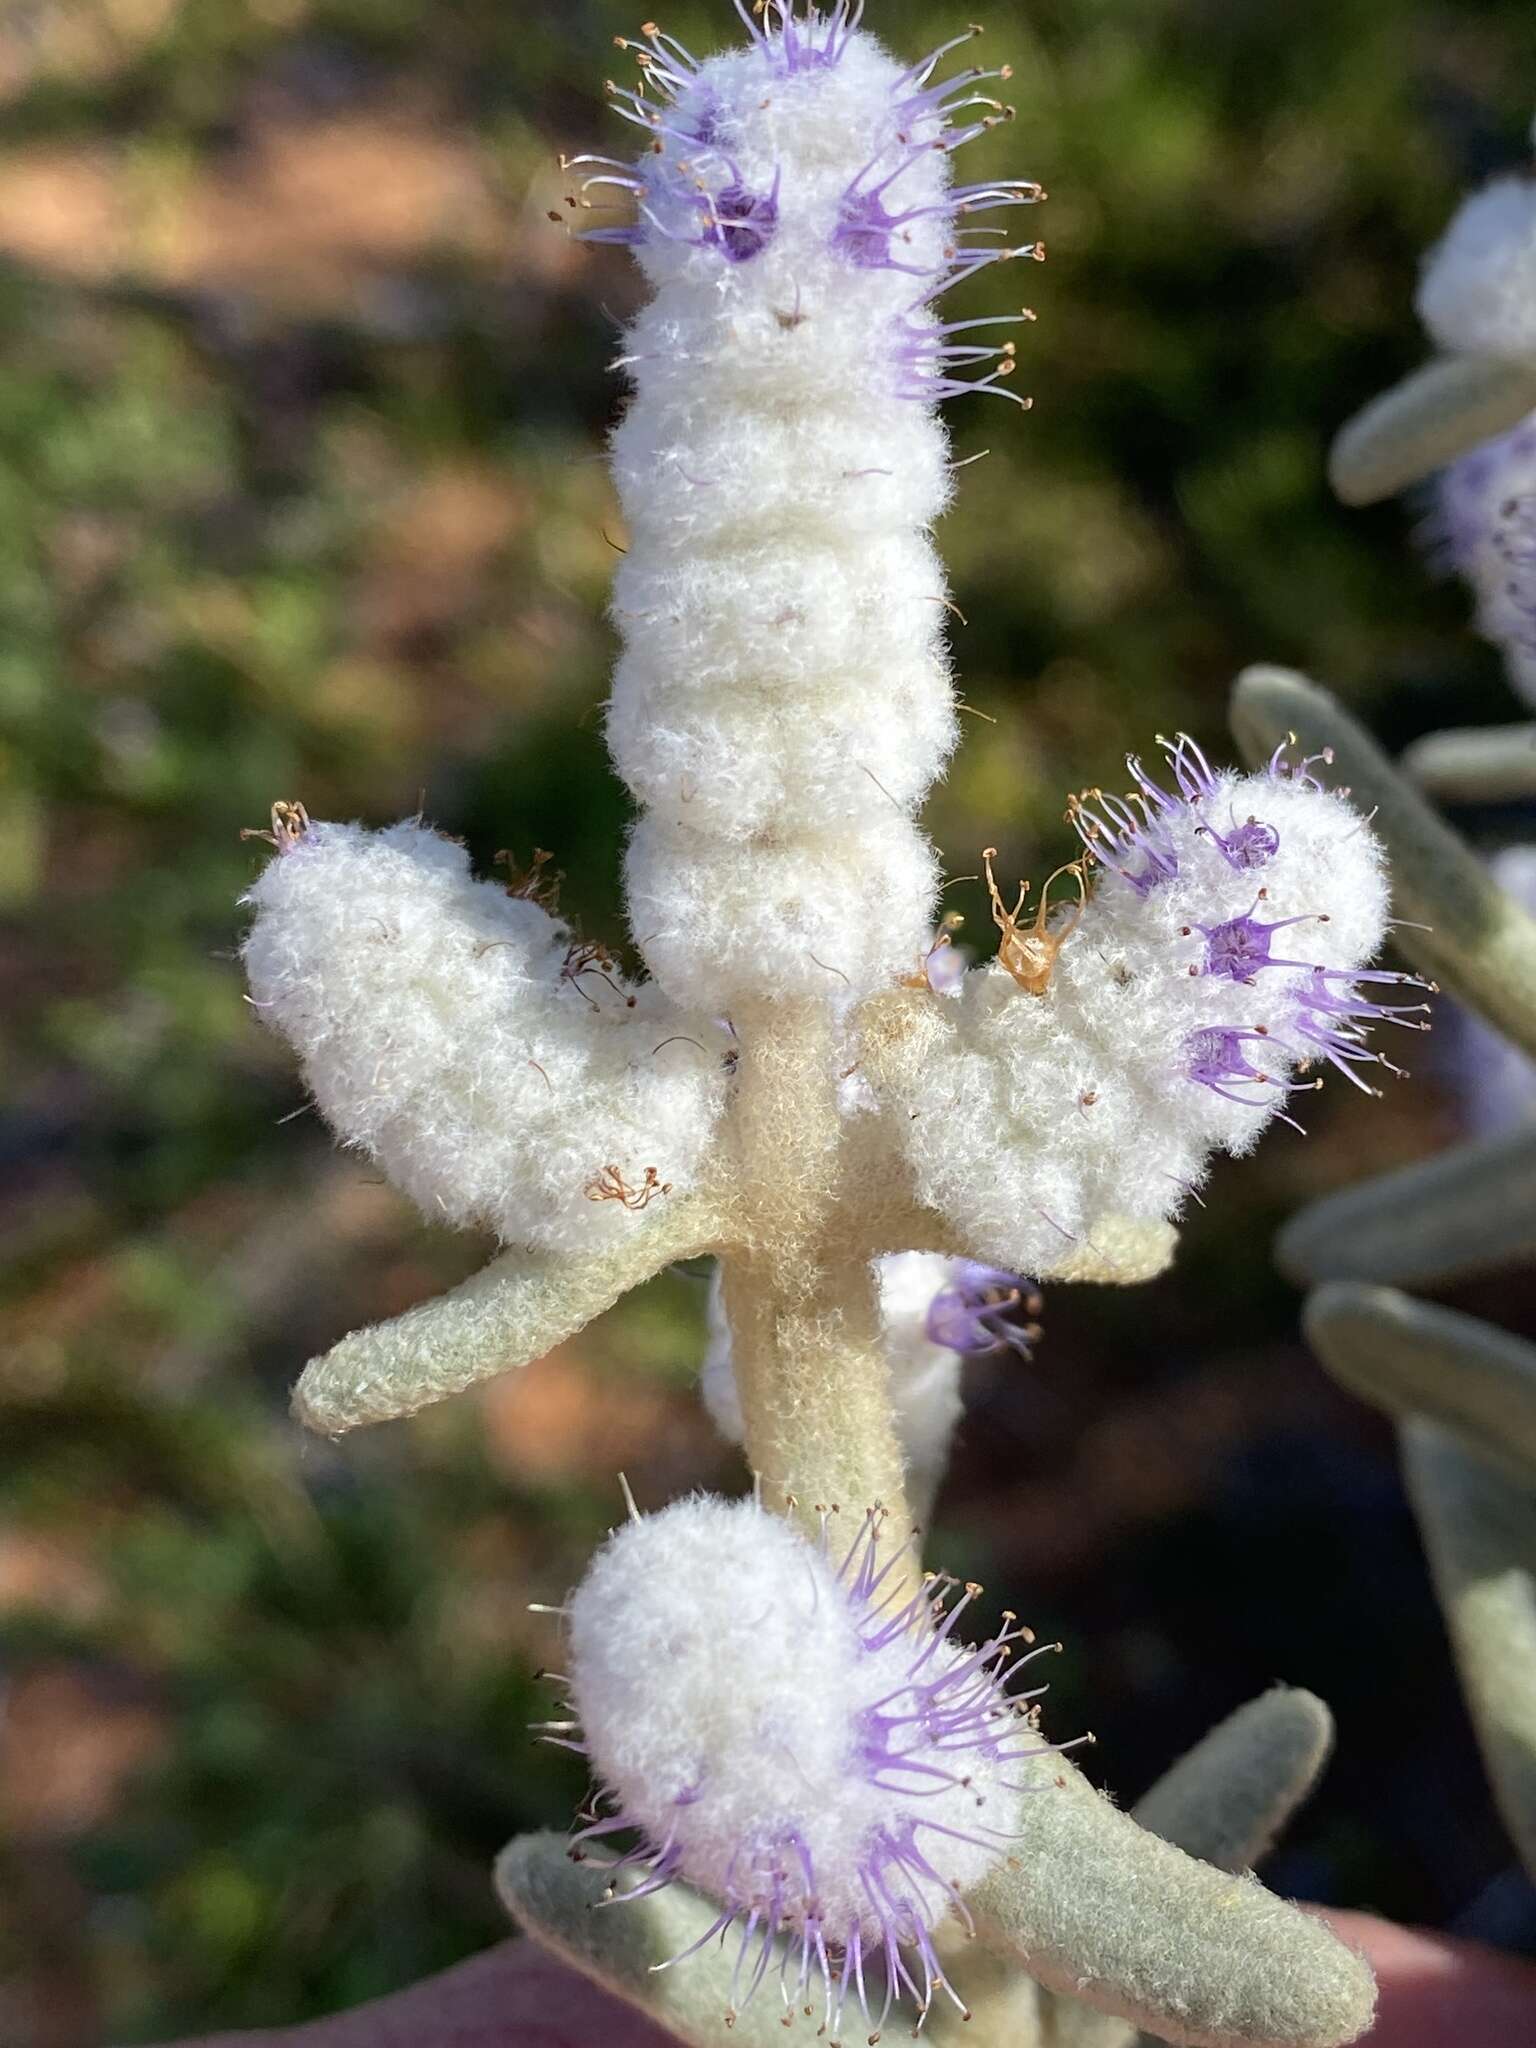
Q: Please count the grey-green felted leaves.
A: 11